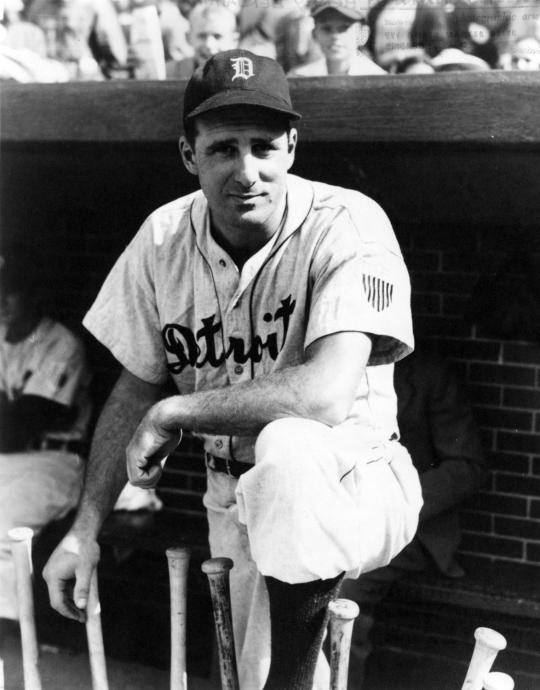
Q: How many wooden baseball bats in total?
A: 7